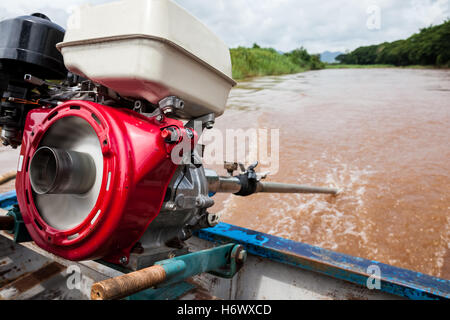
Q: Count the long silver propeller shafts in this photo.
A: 1